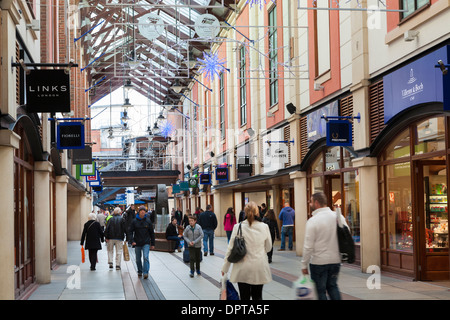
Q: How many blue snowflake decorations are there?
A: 3